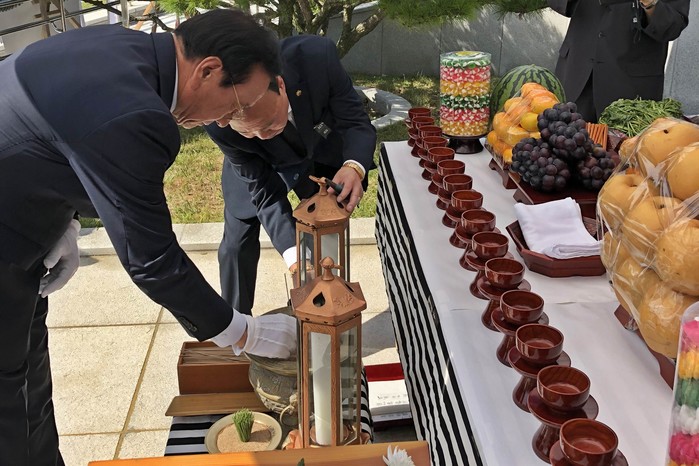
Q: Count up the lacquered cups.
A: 15